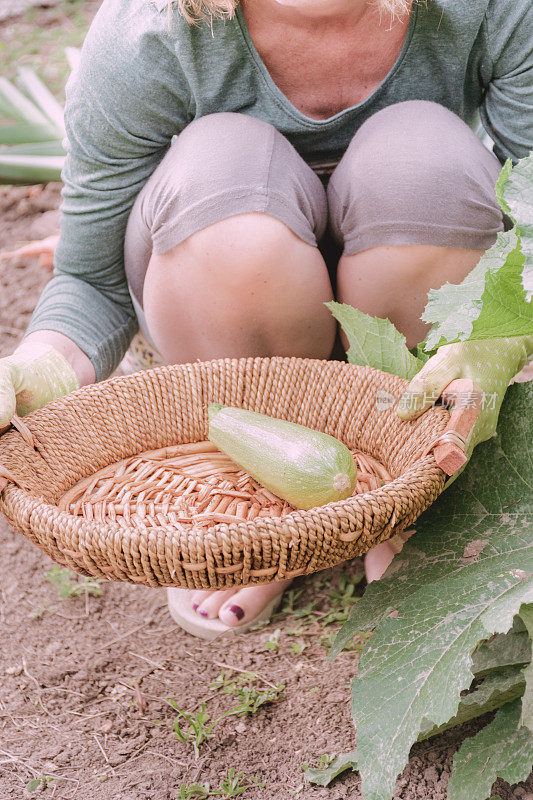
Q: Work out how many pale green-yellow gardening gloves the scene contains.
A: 2